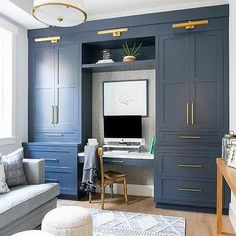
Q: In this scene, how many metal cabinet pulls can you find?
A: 11